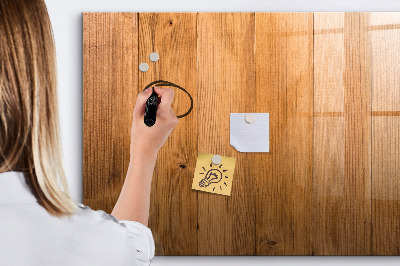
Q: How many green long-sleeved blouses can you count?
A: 0